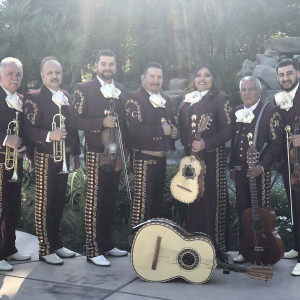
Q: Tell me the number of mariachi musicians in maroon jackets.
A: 7